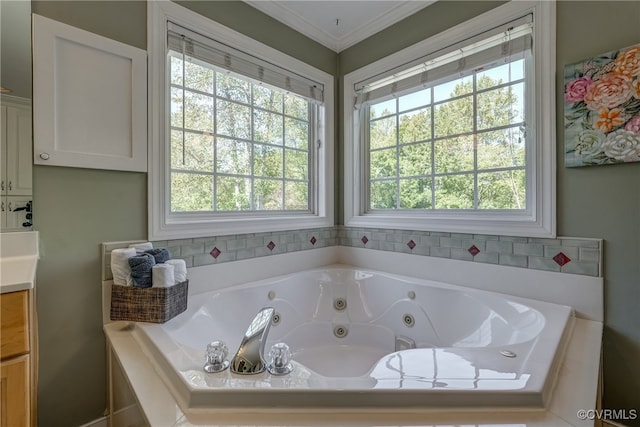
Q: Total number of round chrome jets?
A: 4